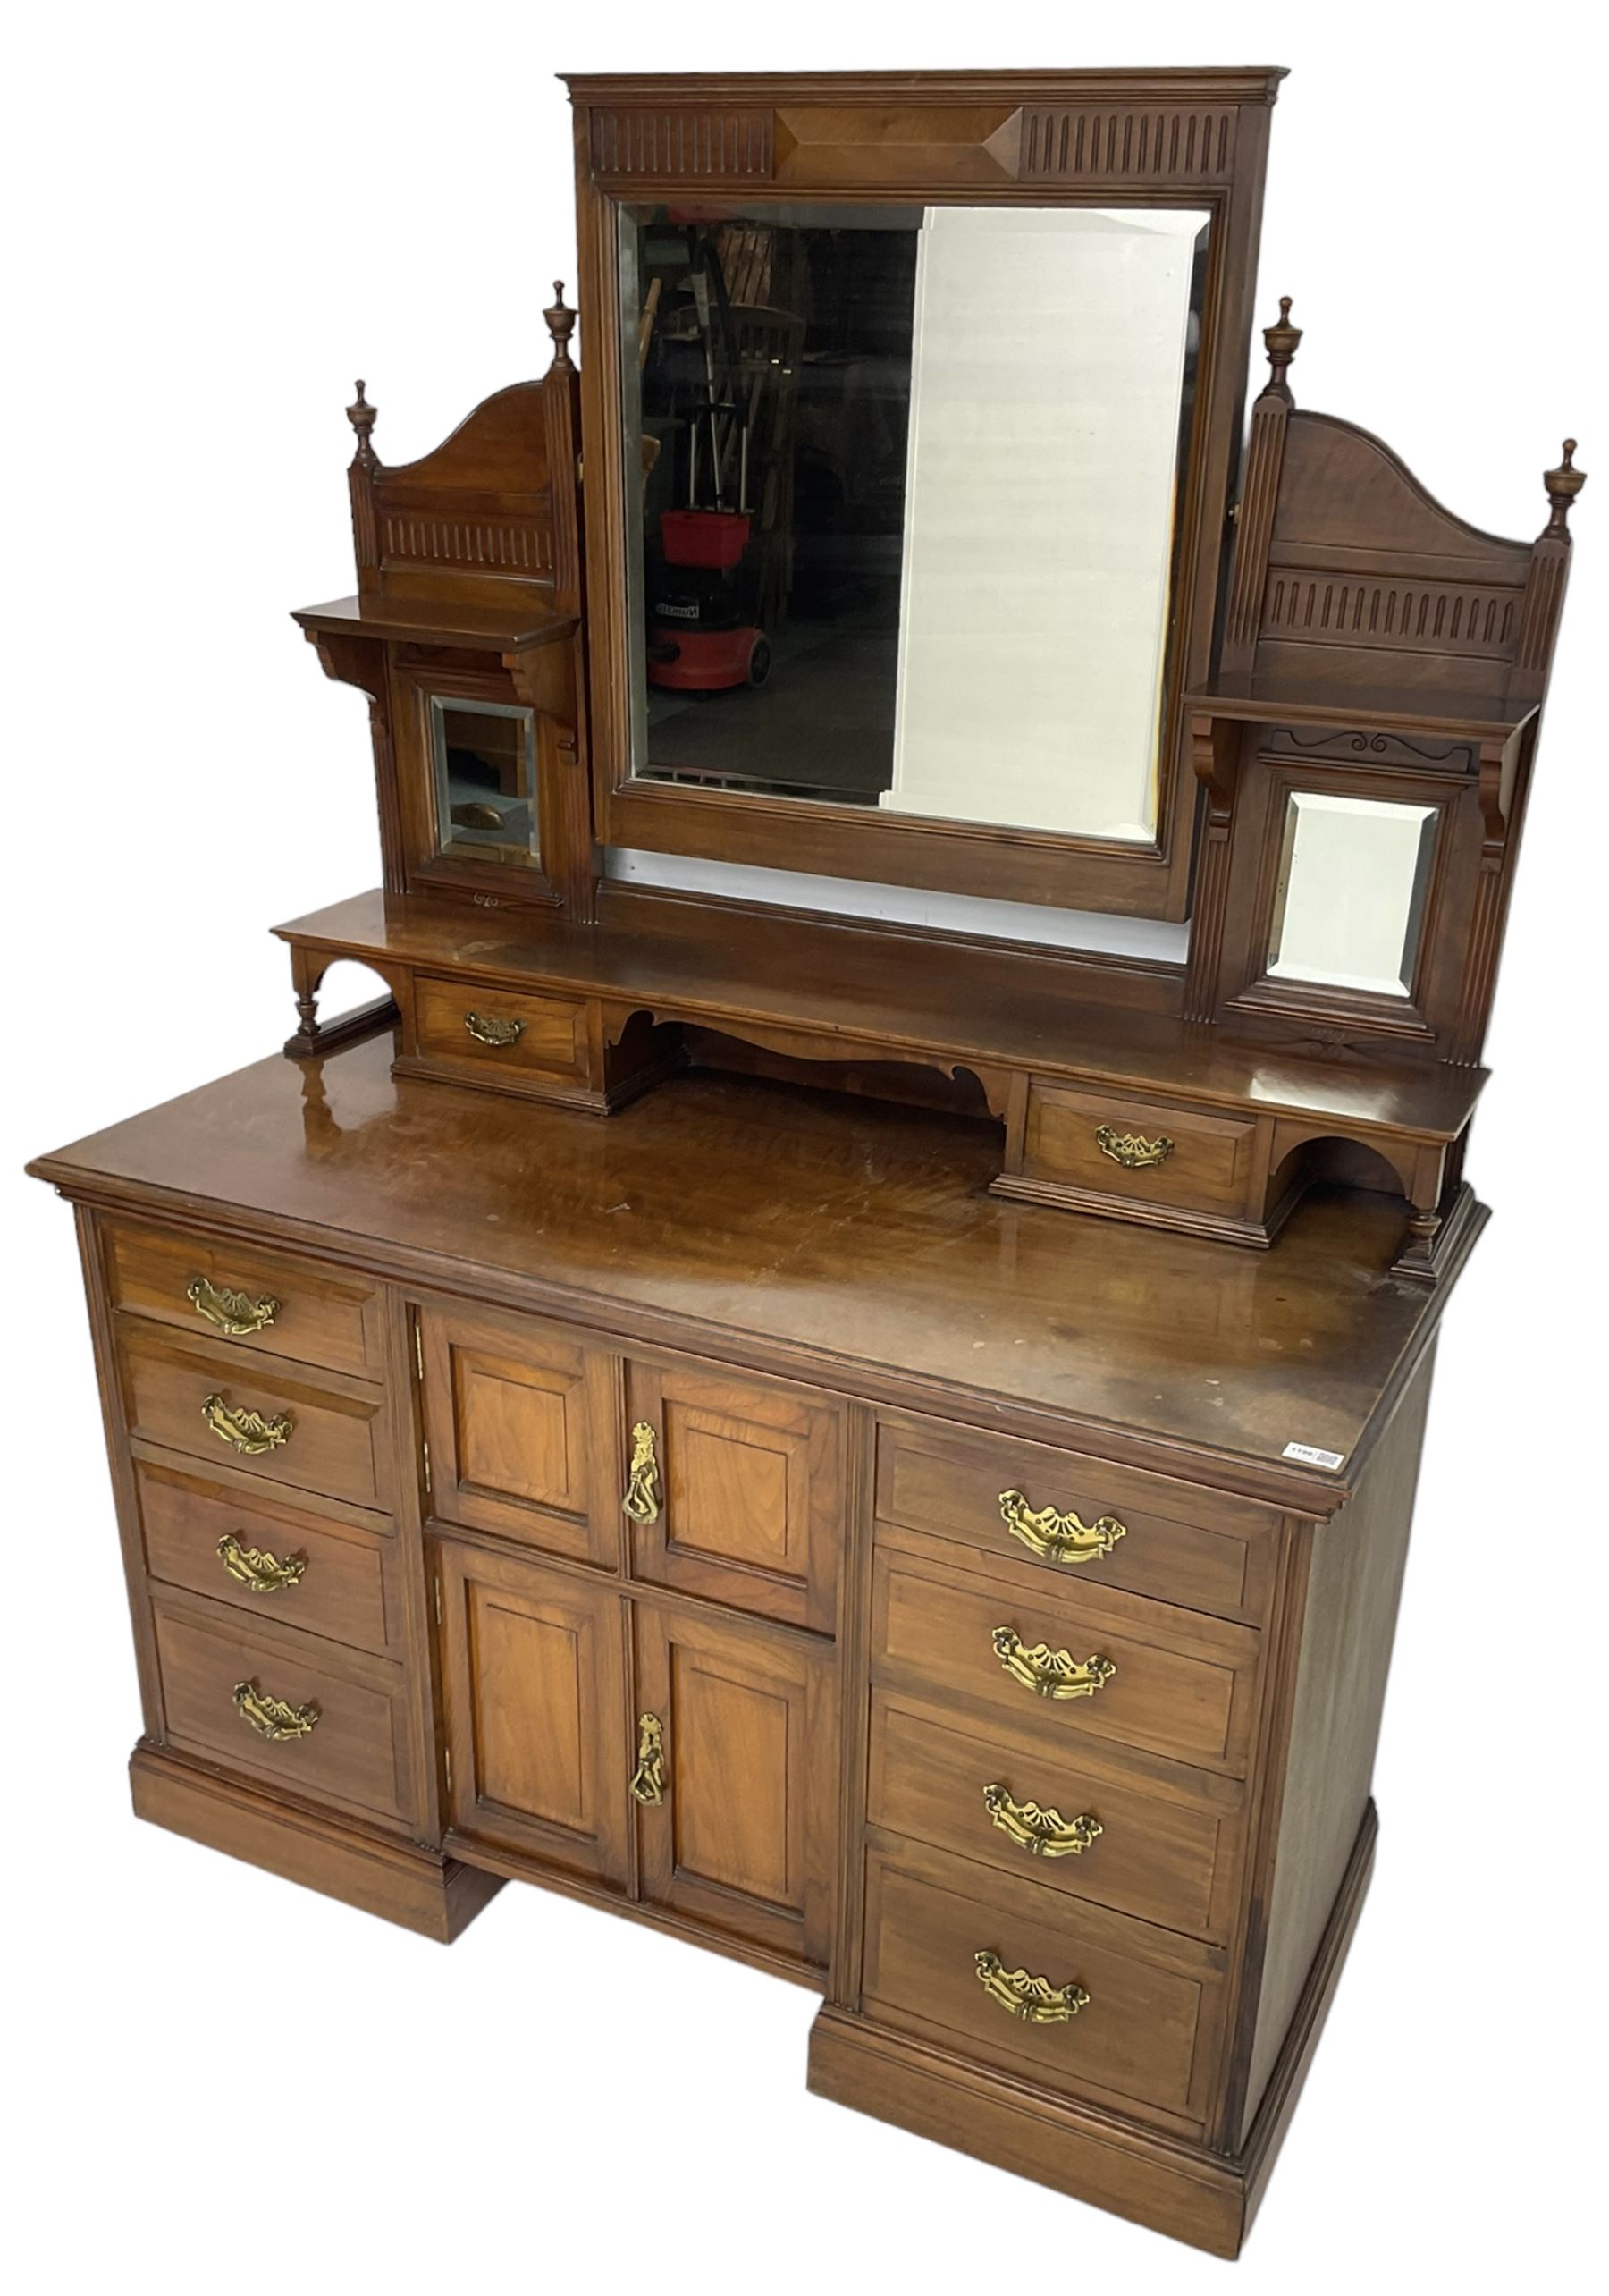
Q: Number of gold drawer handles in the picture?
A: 10